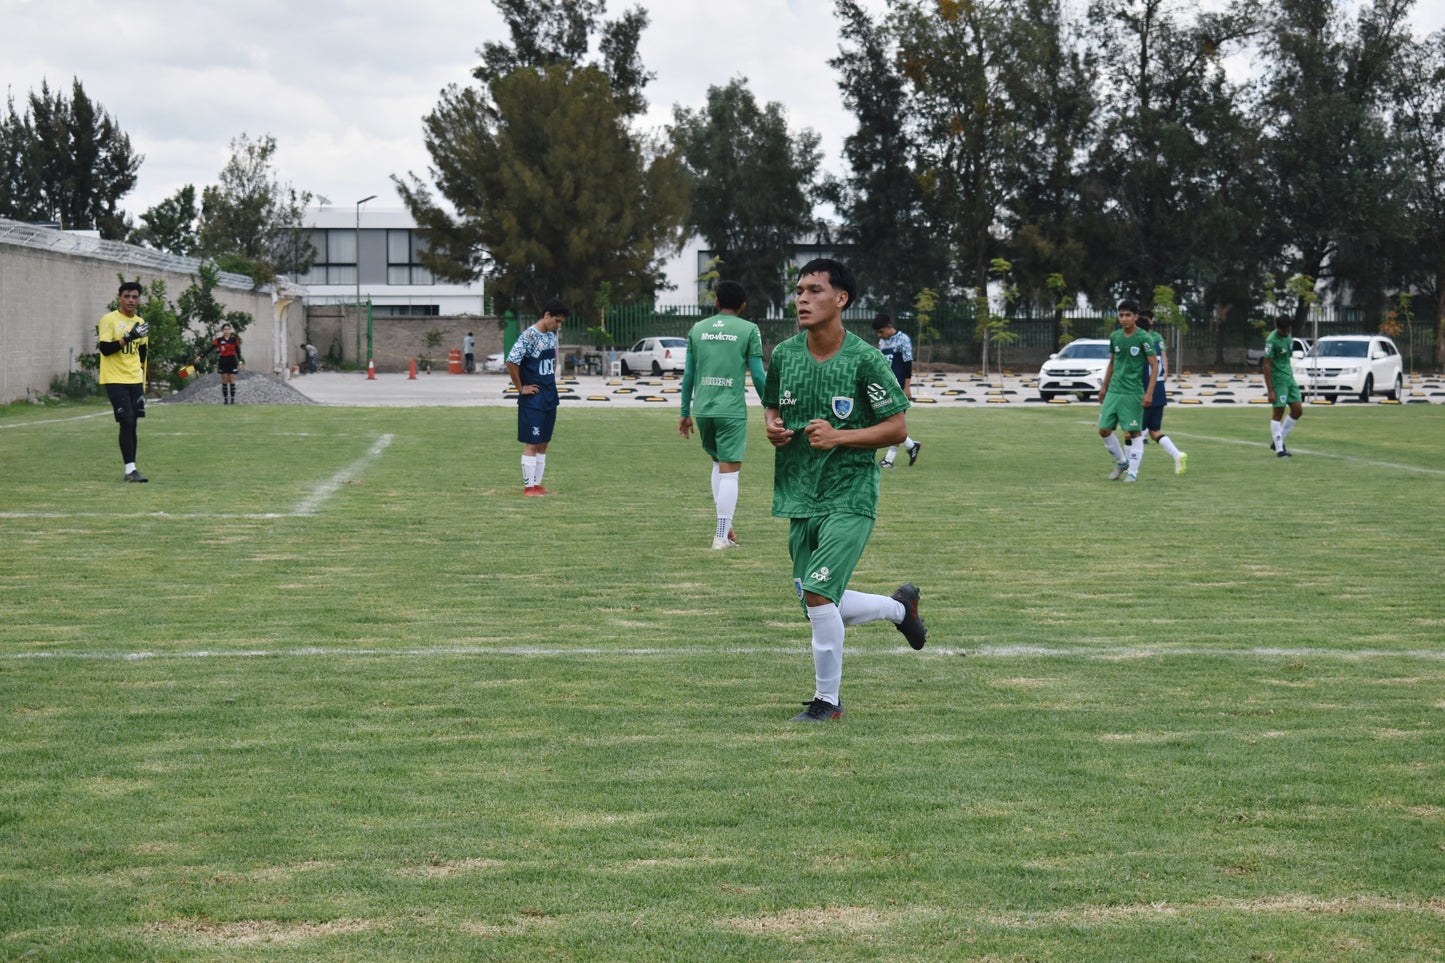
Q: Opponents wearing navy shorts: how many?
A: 3